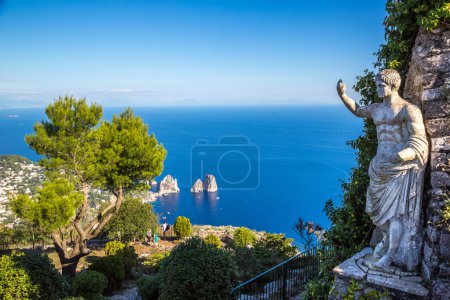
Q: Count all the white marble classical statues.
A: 1